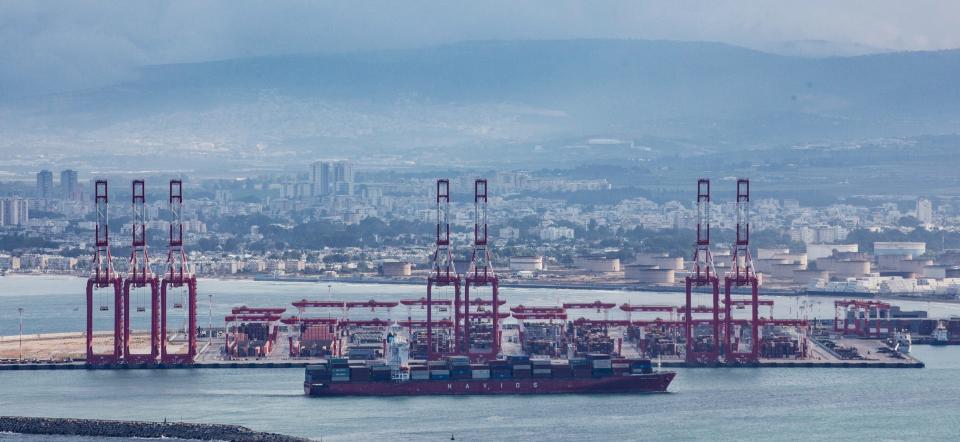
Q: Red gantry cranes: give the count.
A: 7